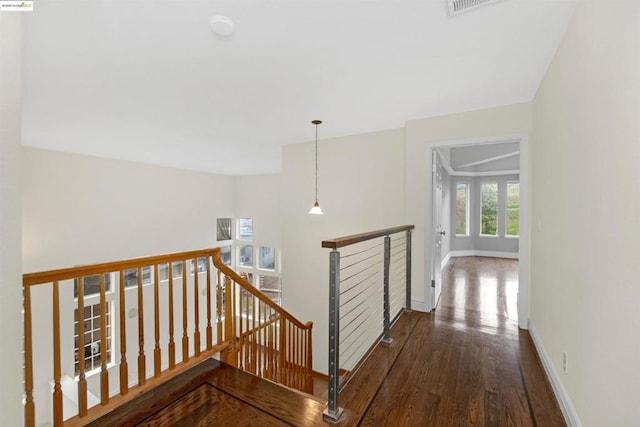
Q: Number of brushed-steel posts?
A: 3